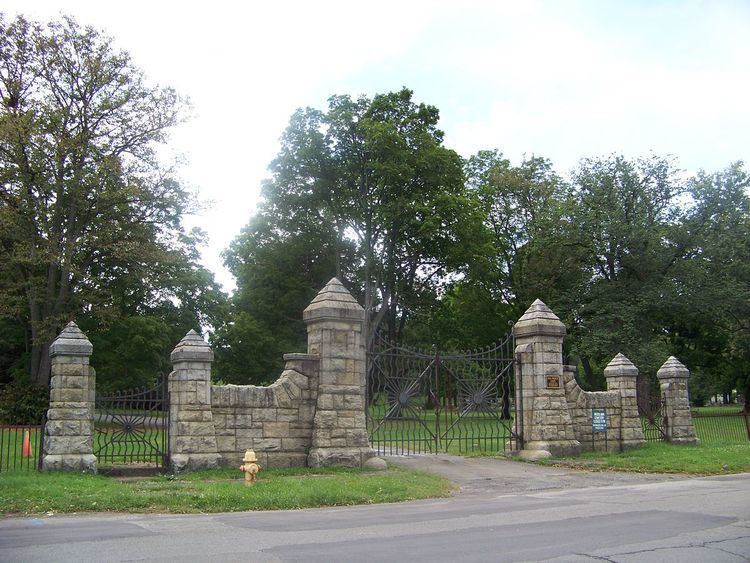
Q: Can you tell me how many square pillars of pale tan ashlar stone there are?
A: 6